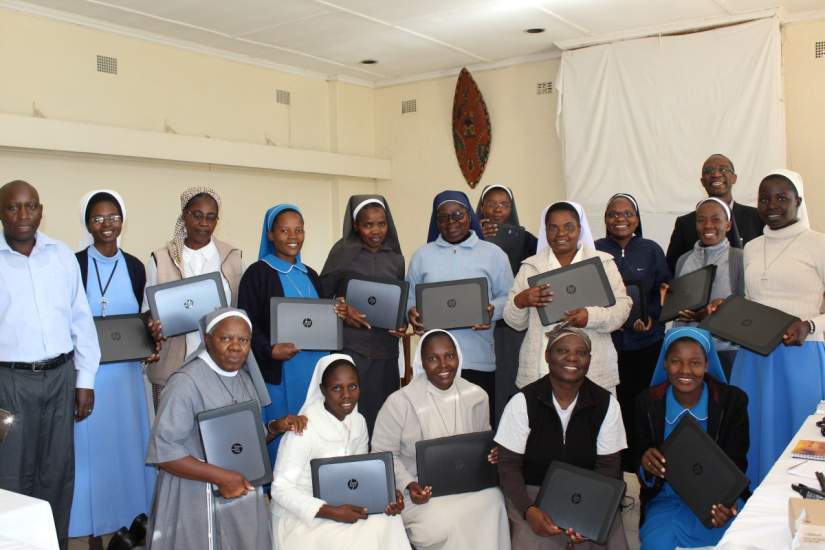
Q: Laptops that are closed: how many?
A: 15